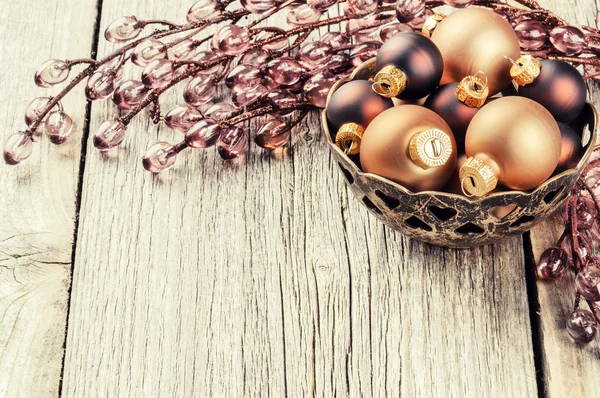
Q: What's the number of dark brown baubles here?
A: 5